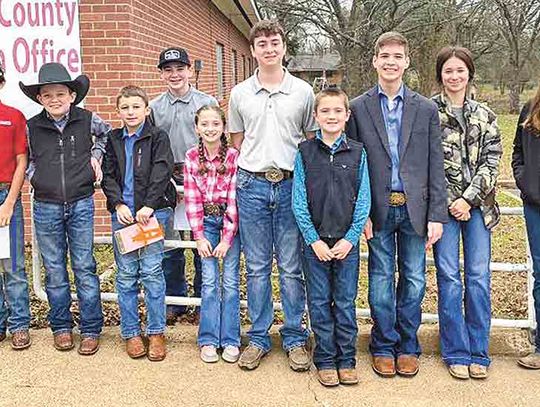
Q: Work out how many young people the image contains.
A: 10